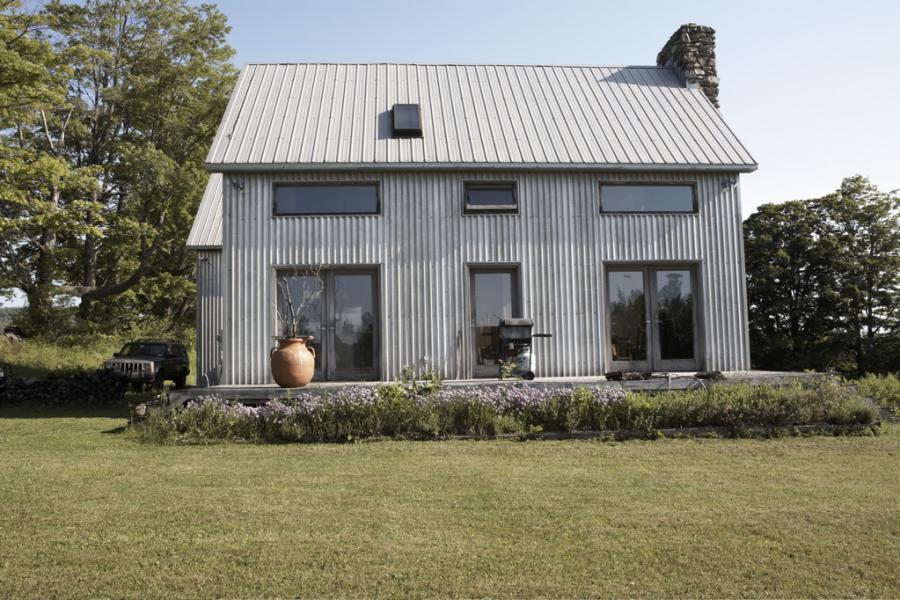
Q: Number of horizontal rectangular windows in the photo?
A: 3